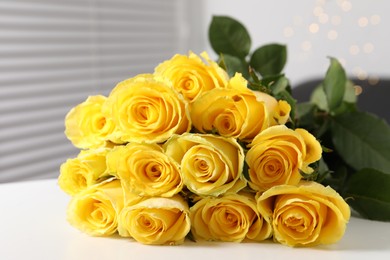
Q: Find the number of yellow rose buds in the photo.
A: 12